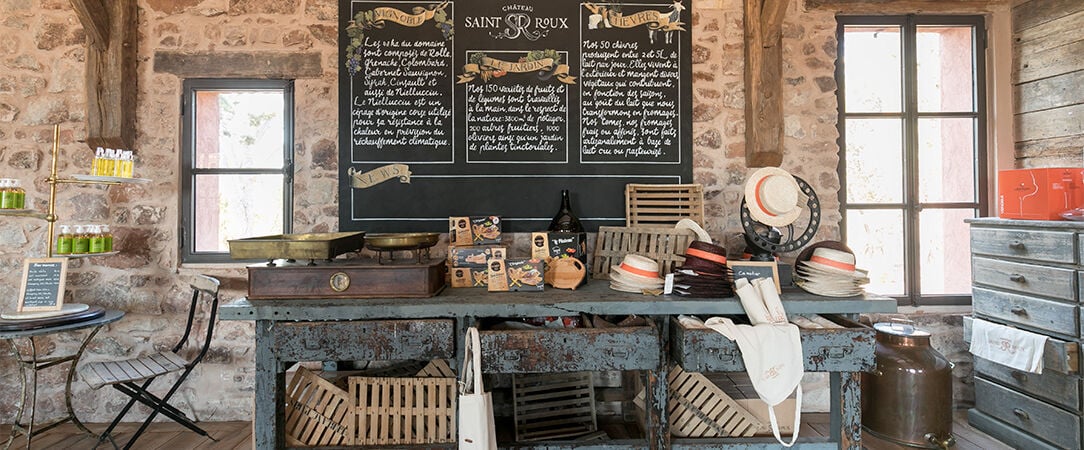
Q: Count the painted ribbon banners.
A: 4